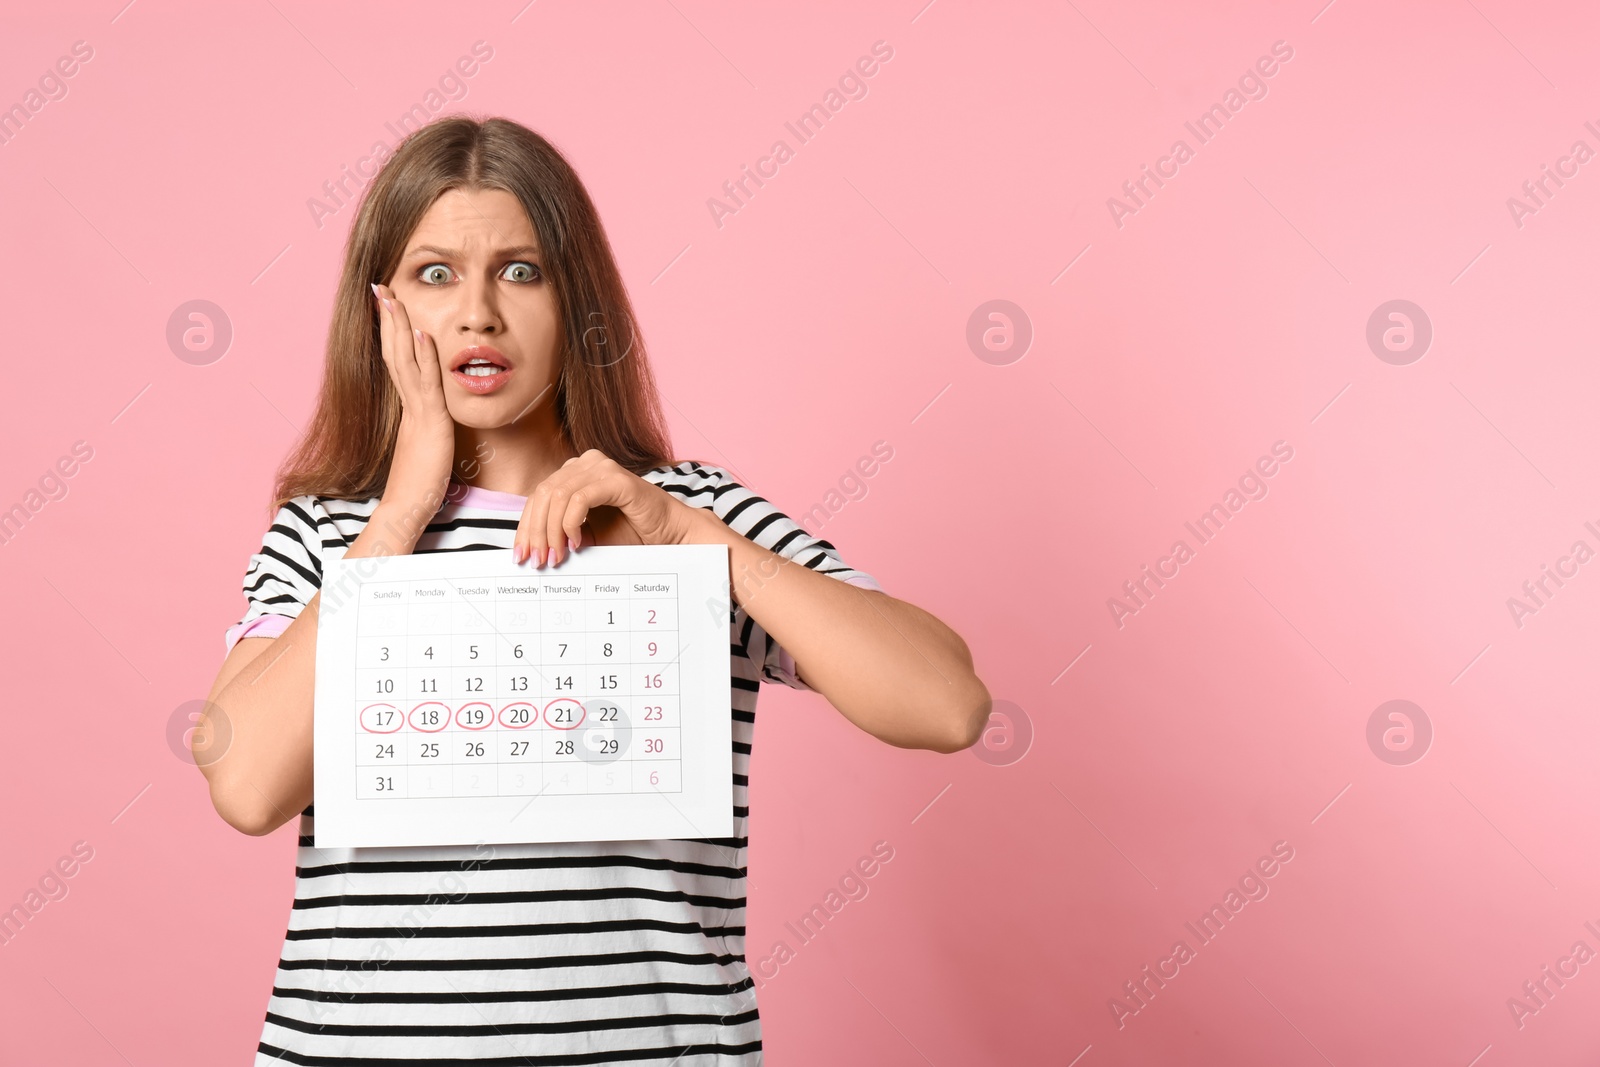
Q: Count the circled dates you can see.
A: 5